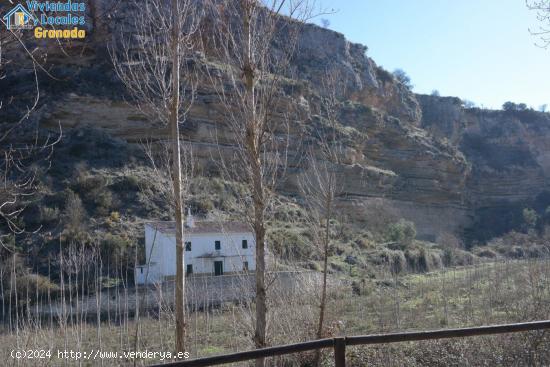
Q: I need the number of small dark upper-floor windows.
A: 3